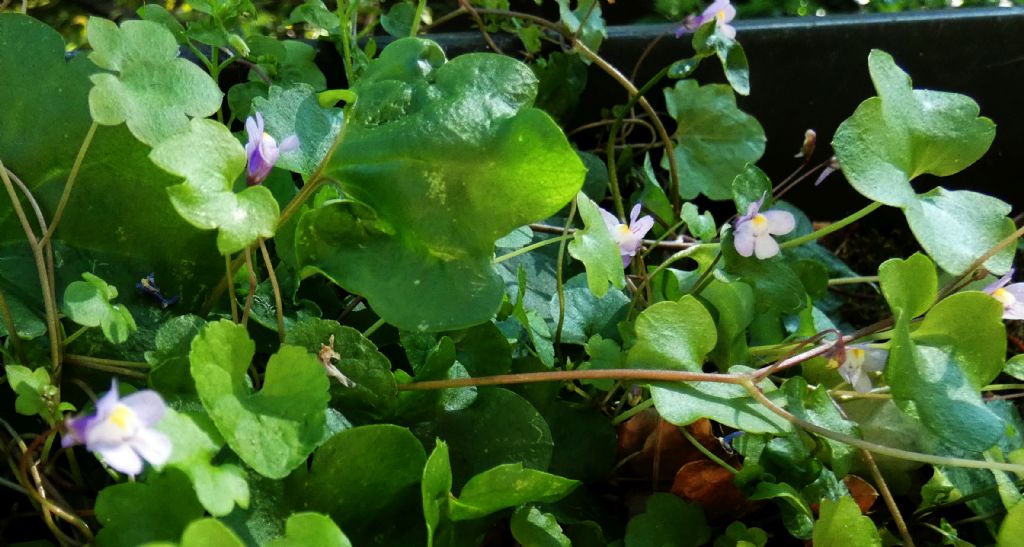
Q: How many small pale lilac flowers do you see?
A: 7